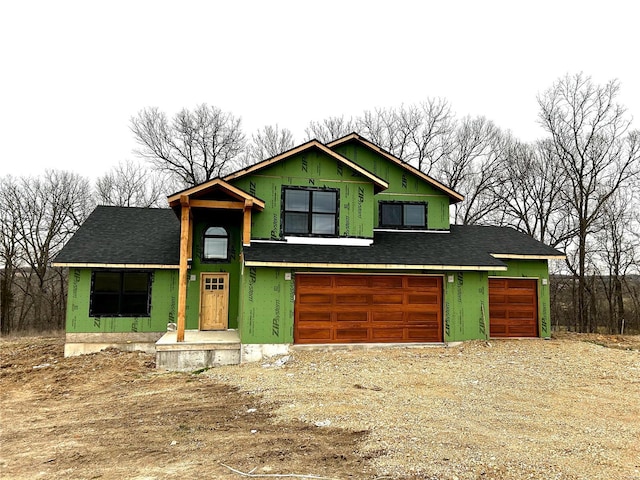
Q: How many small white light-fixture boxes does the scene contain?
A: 4